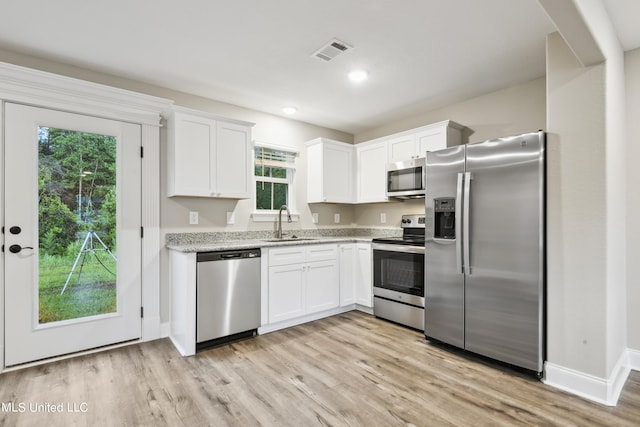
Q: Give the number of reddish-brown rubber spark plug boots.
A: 0